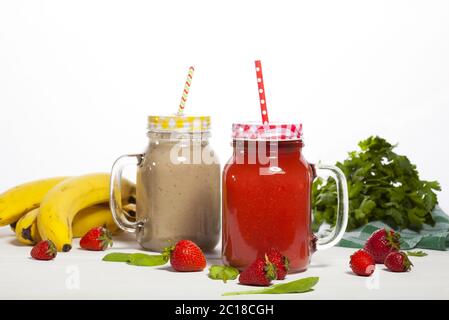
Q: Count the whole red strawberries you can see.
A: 8